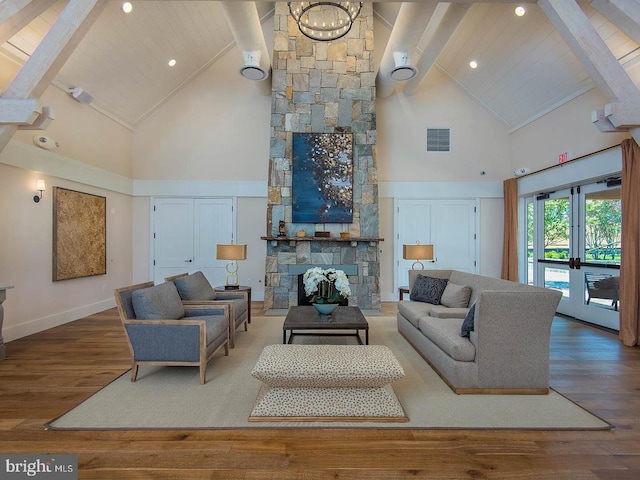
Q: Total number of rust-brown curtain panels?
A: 2